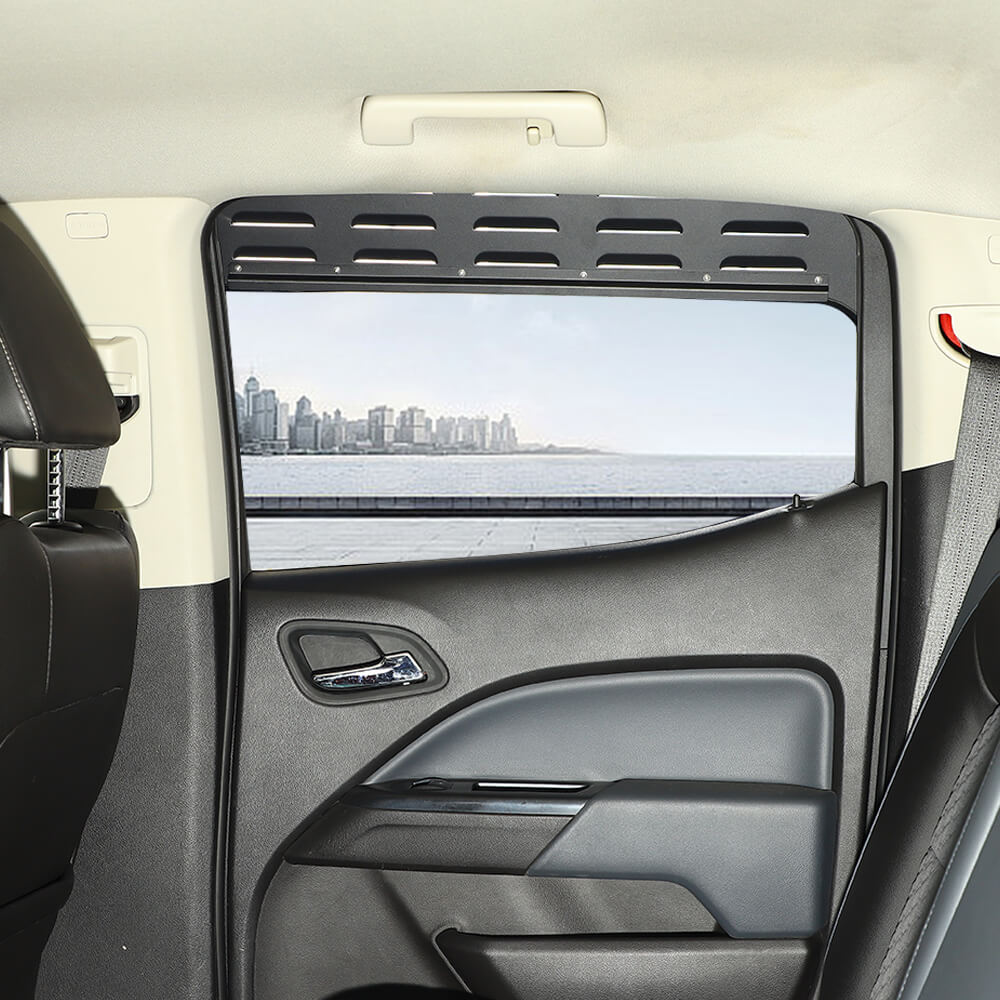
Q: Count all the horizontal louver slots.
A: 10